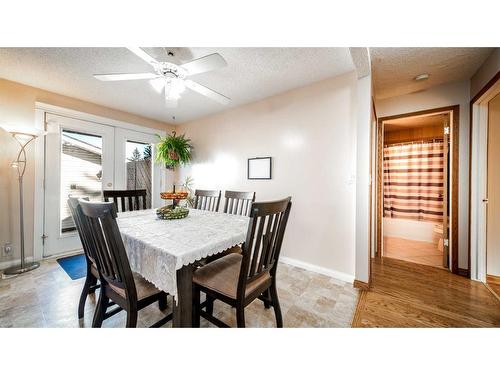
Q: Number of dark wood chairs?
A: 6